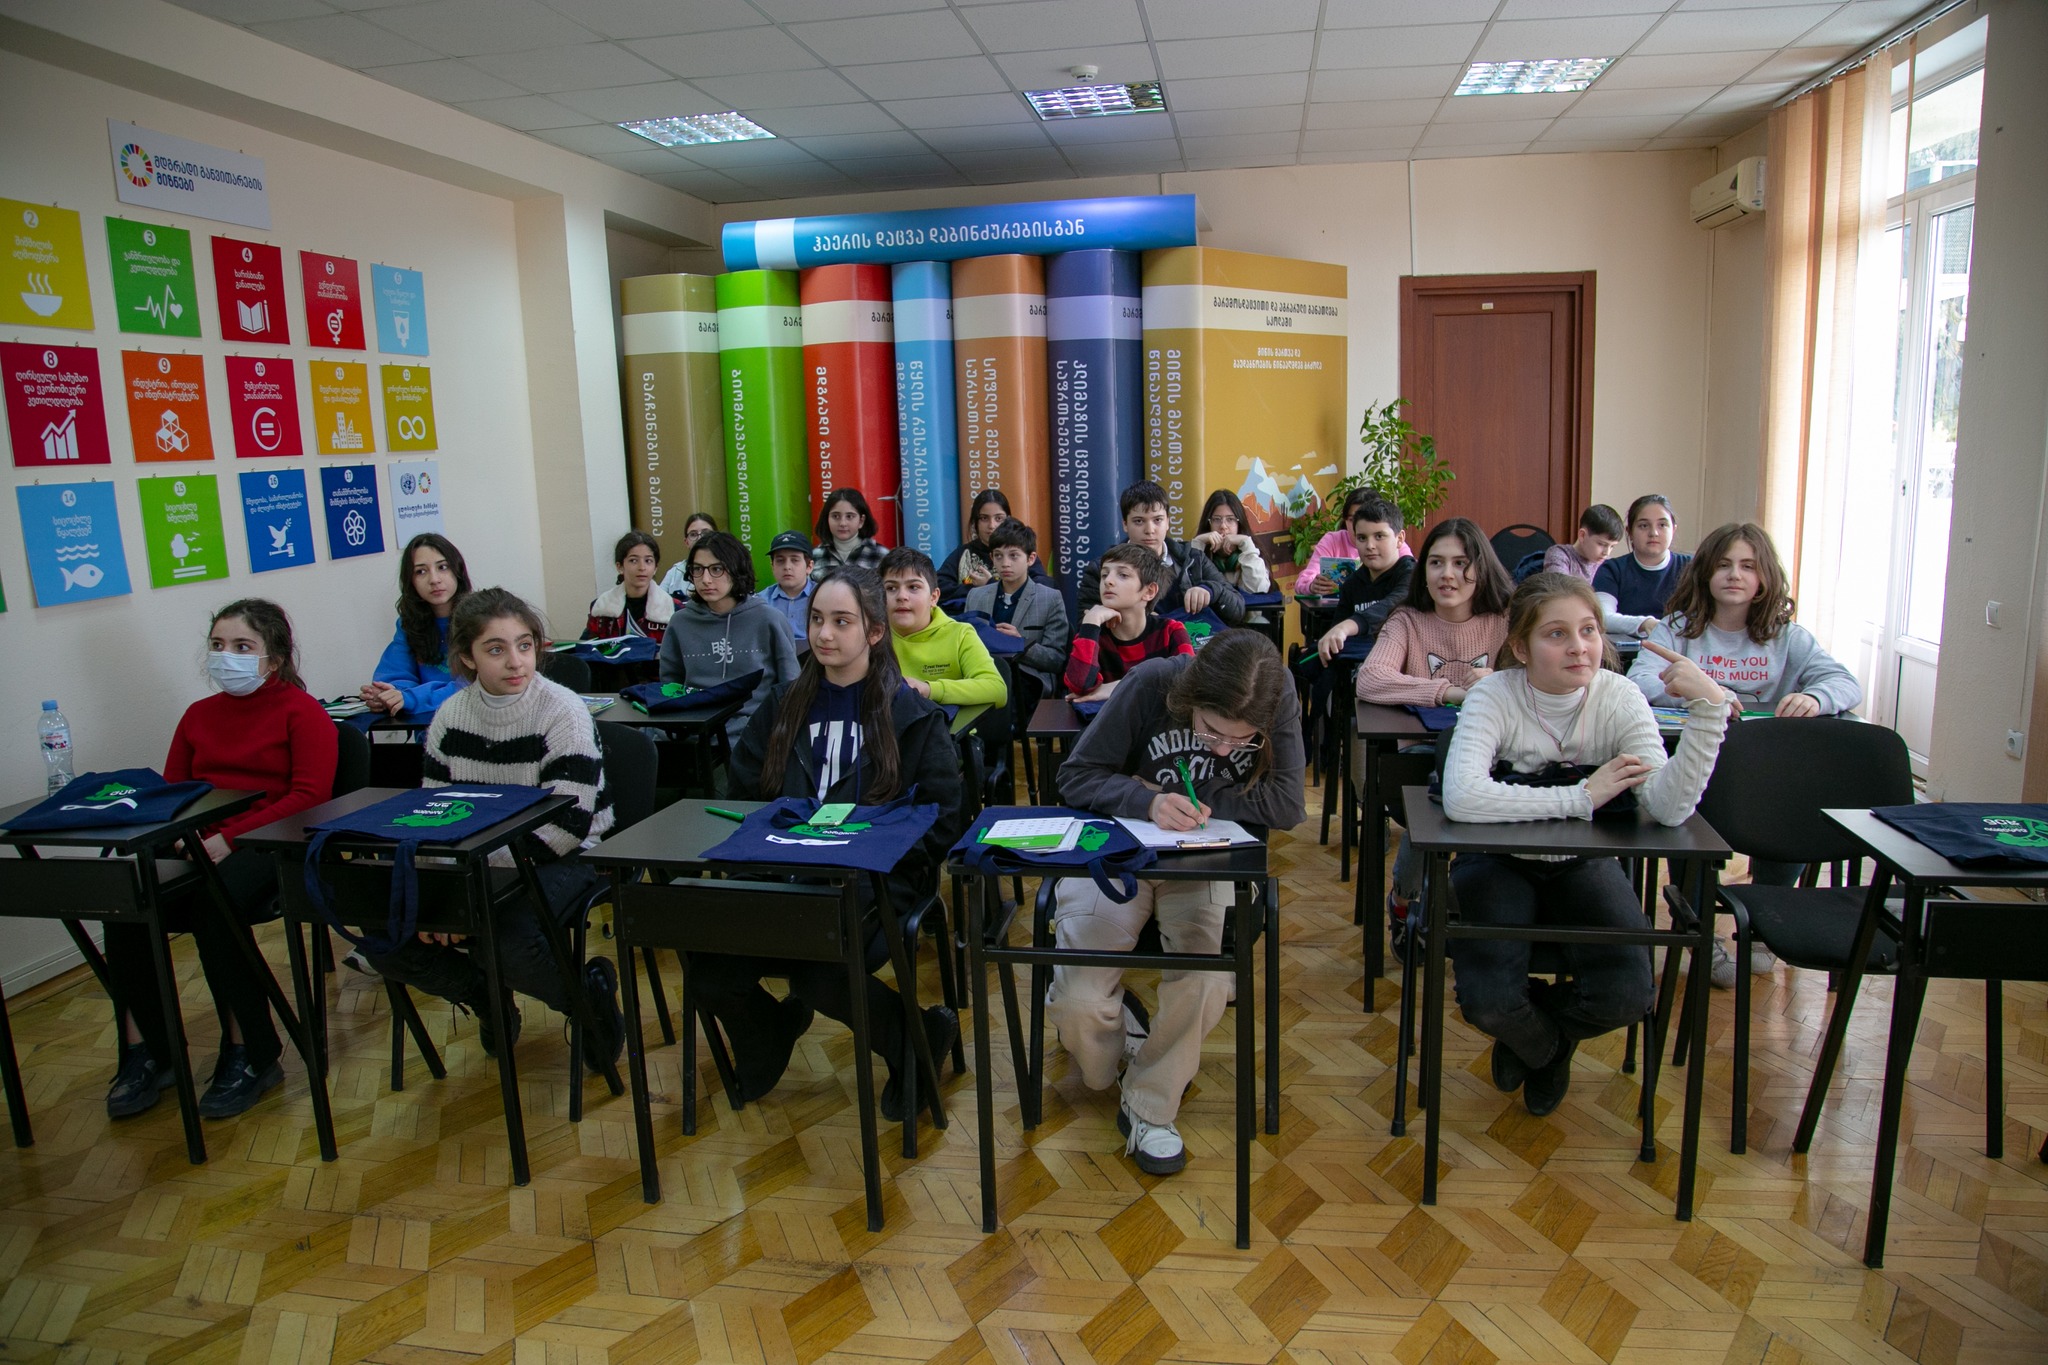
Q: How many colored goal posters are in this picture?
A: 14